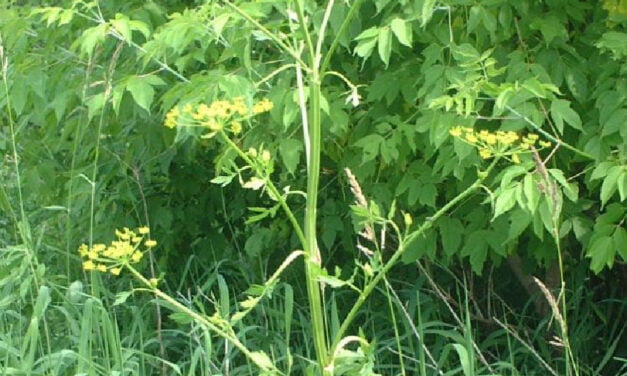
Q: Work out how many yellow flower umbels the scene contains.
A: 3